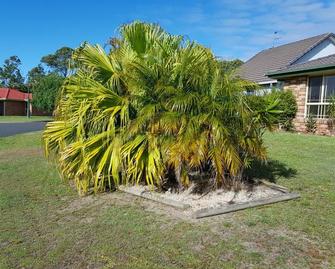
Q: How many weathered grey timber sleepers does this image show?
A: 3